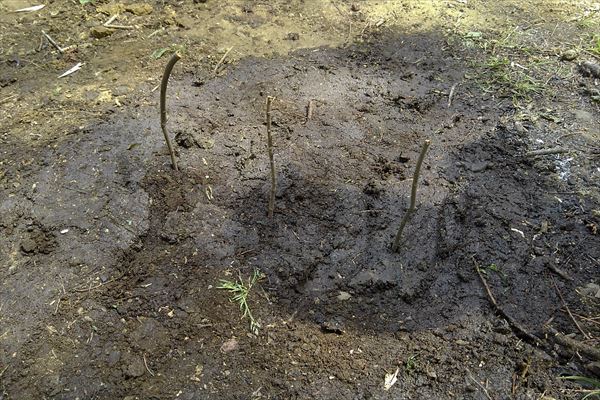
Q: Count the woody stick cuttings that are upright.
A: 3